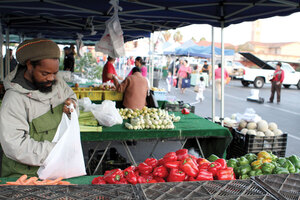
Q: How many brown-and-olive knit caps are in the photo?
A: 1